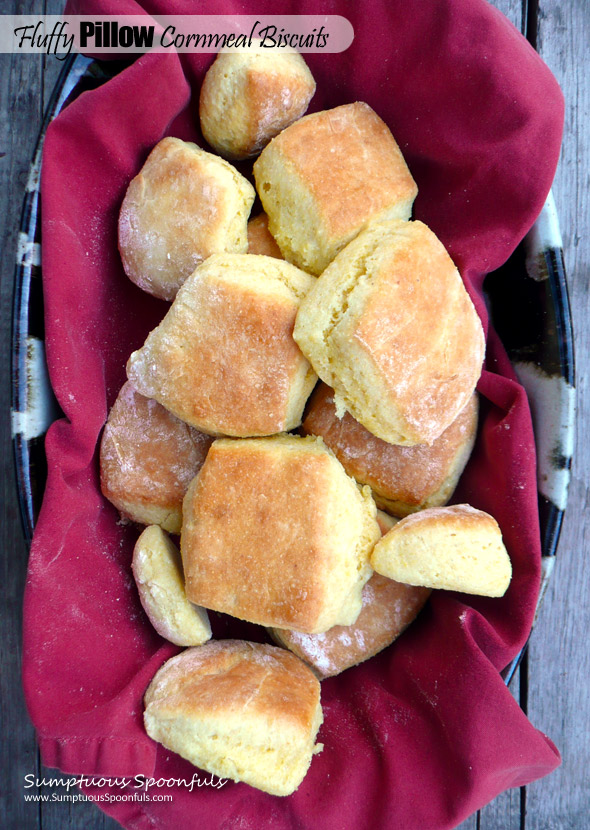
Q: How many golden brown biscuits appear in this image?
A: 13